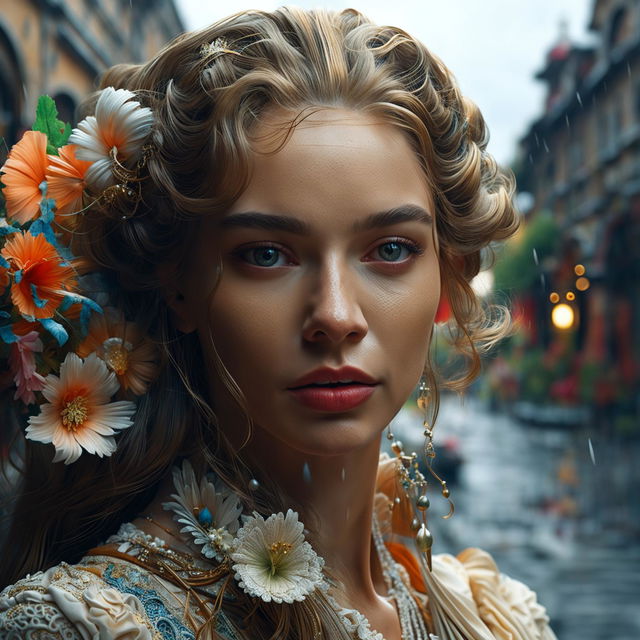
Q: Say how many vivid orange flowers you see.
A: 3